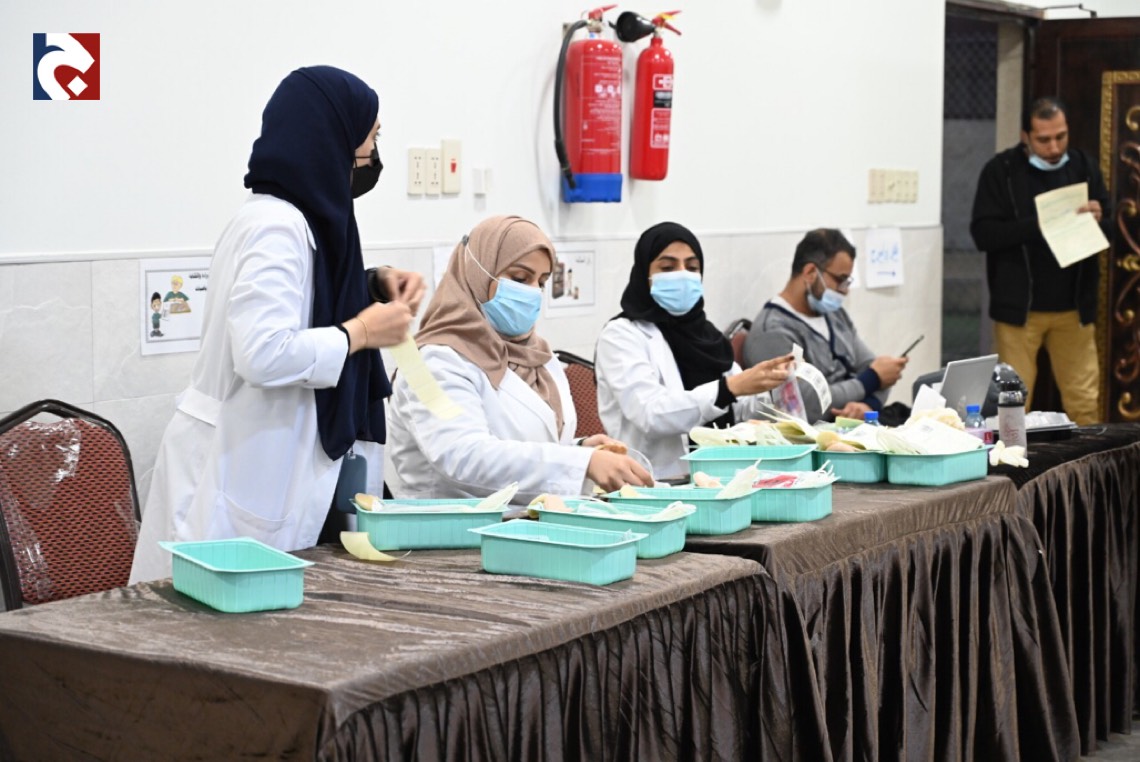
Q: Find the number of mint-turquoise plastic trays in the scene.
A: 9